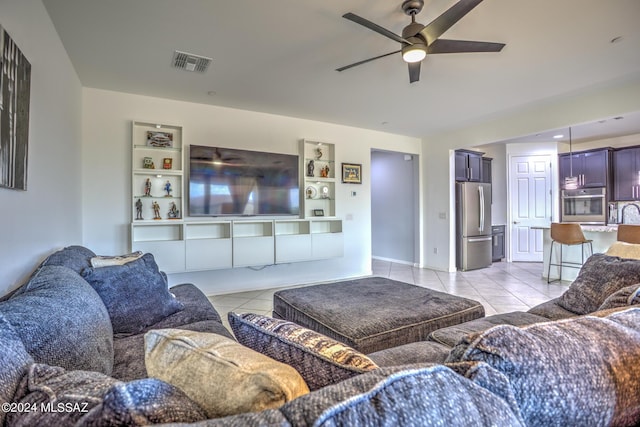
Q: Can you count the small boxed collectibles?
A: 2